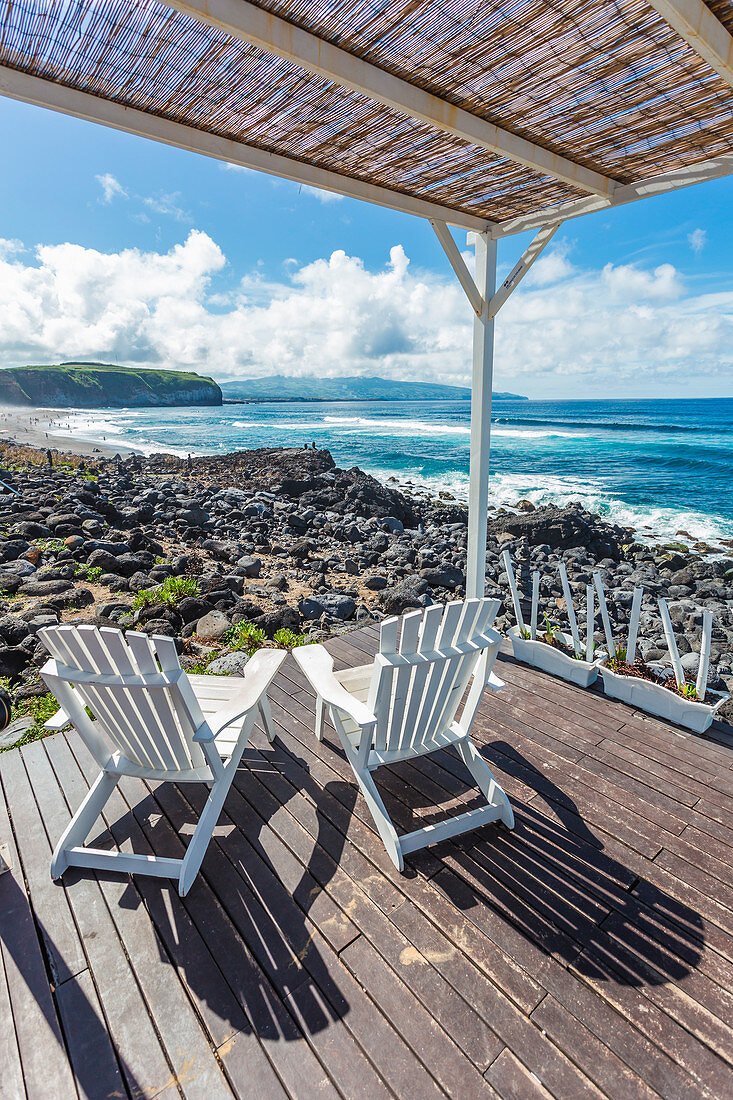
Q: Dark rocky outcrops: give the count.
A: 2